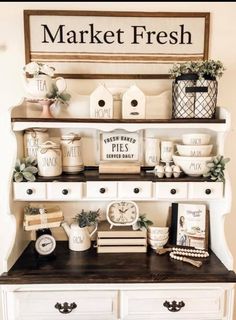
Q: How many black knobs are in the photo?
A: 6